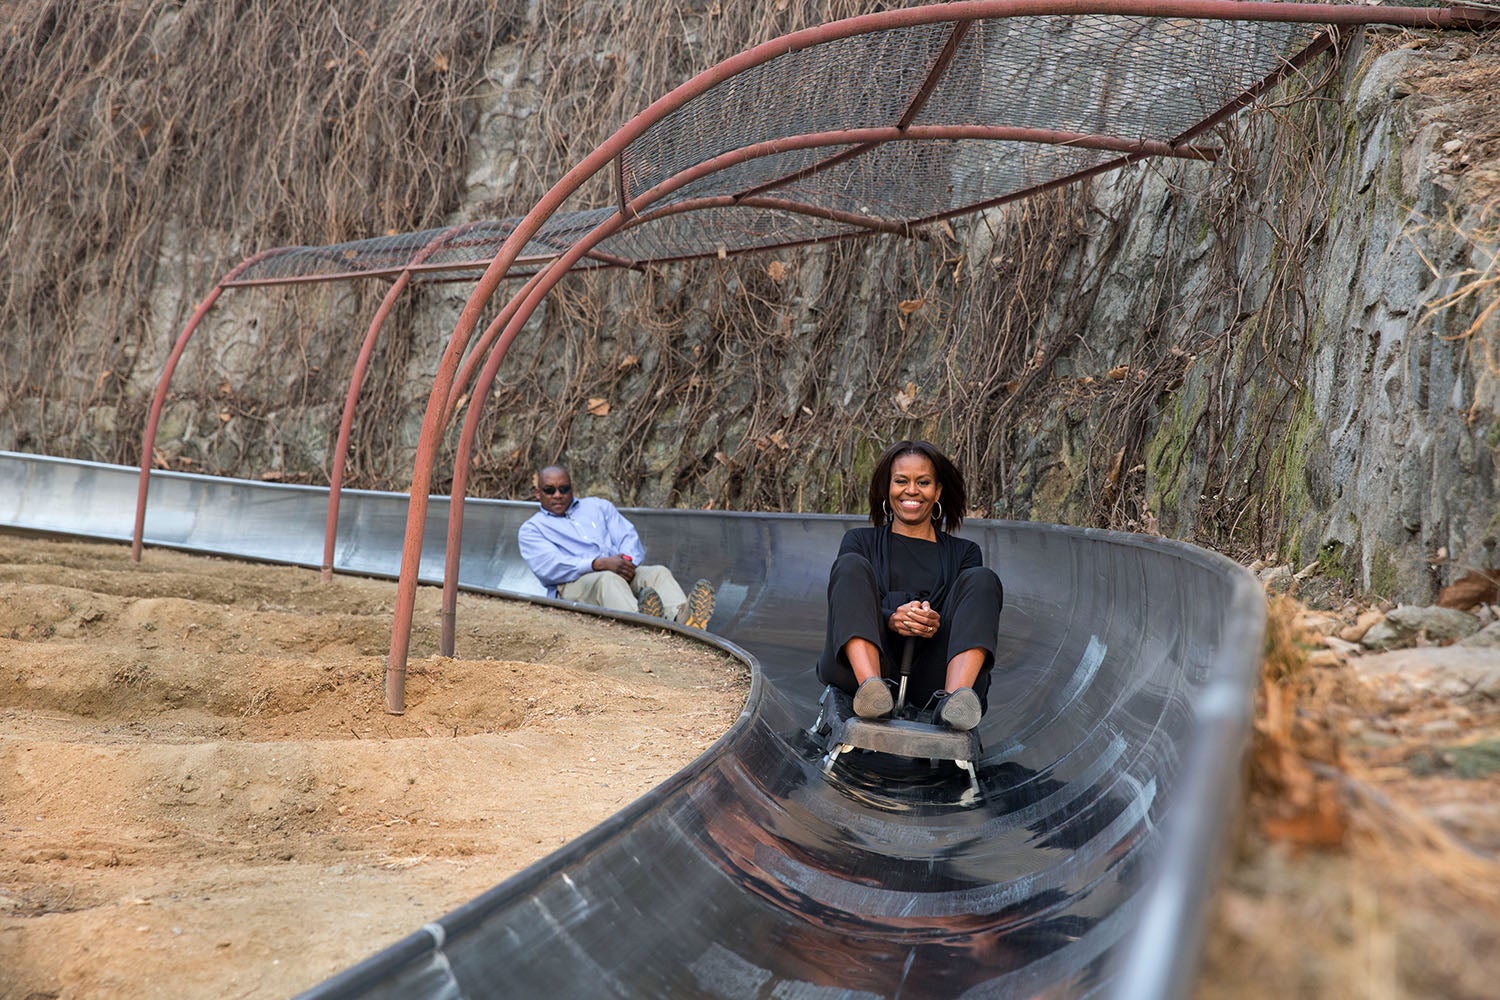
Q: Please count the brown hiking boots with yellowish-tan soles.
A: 2